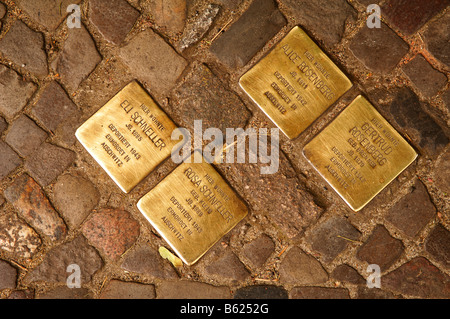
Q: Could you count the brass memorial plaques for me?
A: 4